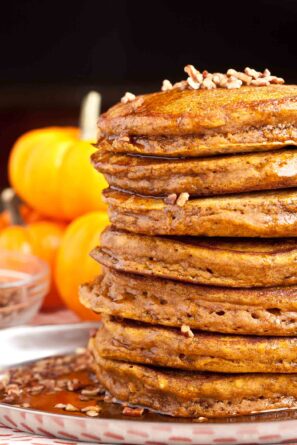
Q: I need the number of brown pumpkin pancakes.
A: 7